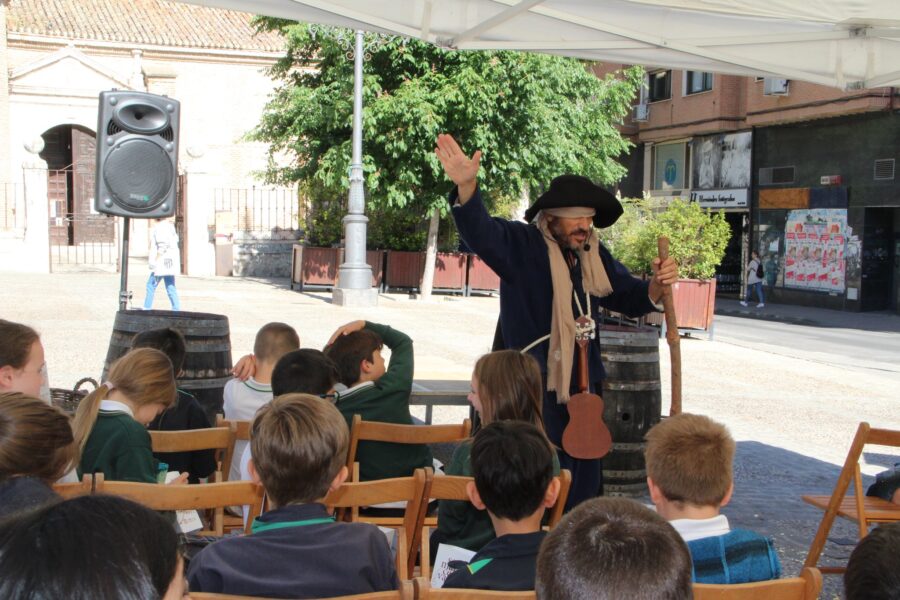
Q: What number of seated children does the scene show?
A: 14